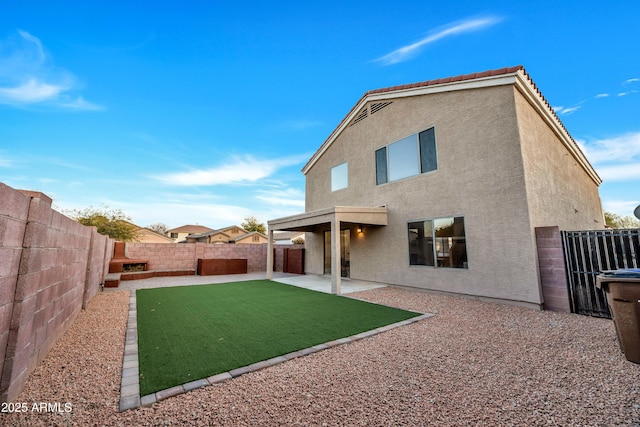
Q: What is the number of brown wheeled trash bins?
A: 1